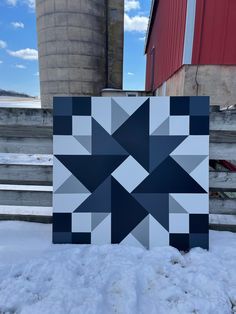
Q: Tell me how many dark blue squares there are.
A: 8